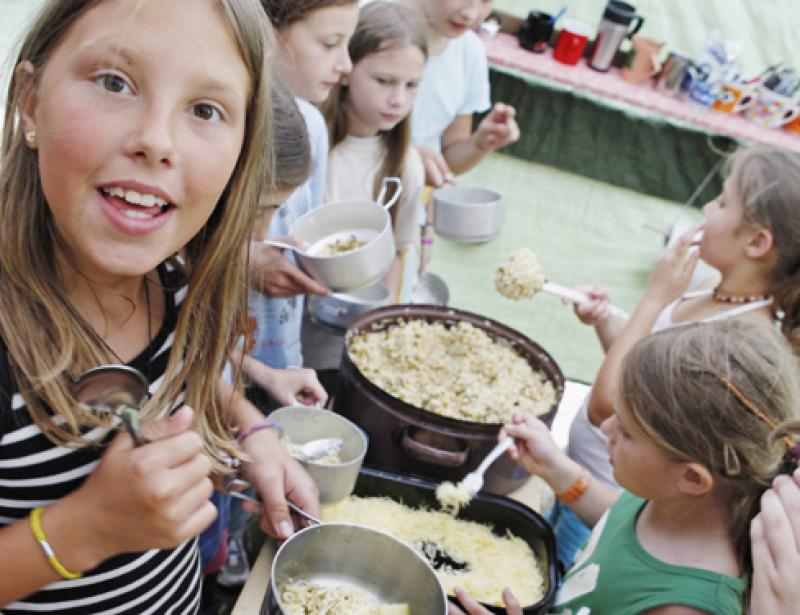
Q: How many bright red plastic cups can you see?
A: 1